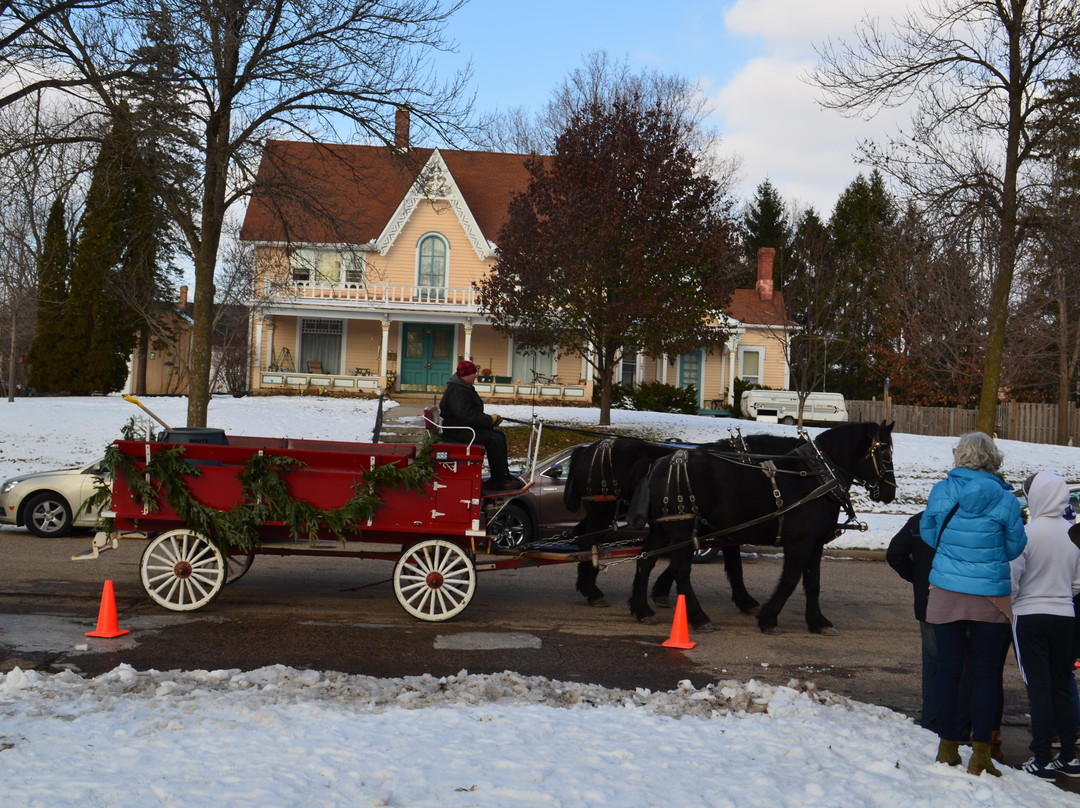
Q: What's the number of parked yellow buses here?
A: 0